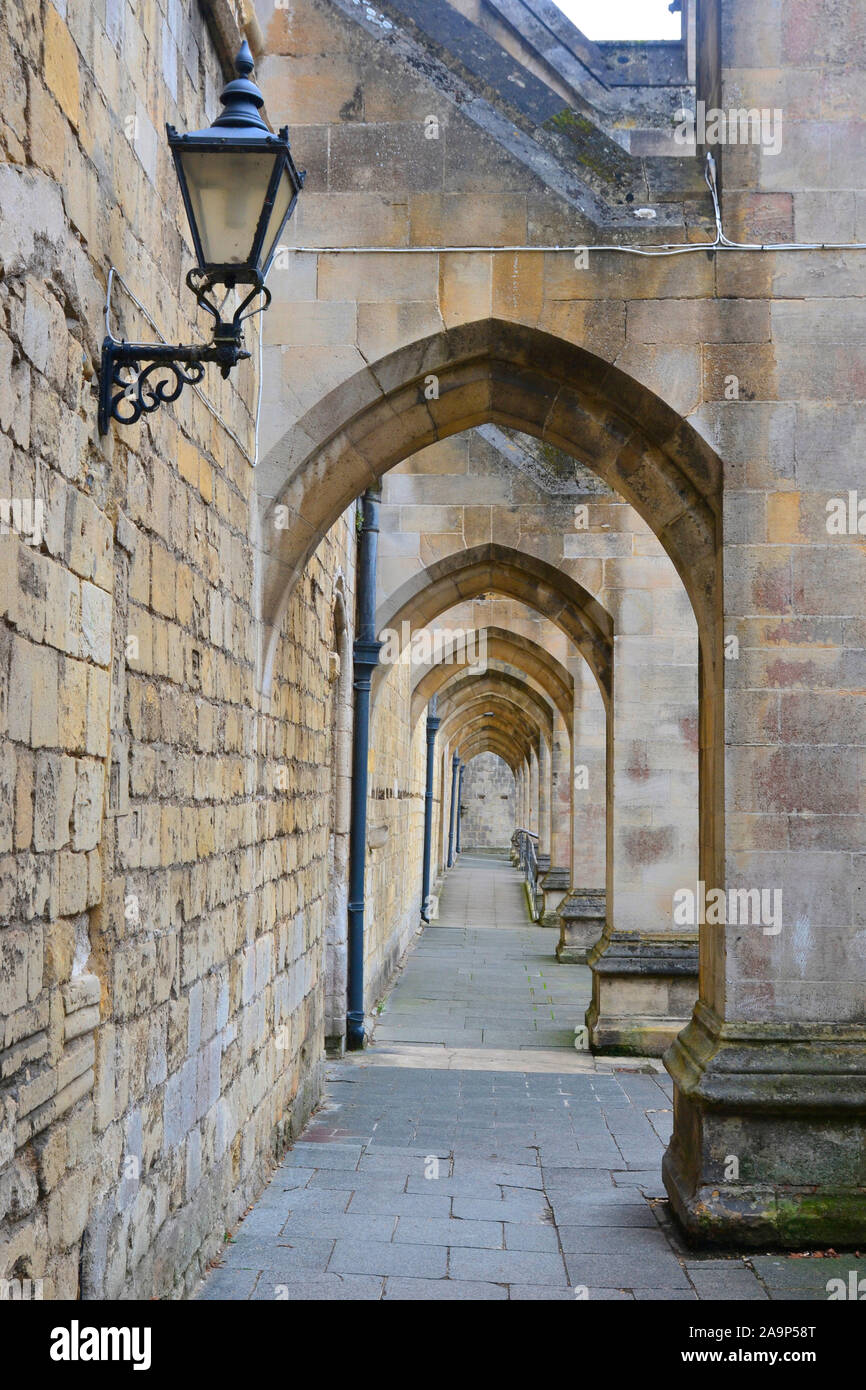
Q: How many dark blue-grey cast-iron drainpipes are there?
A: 4